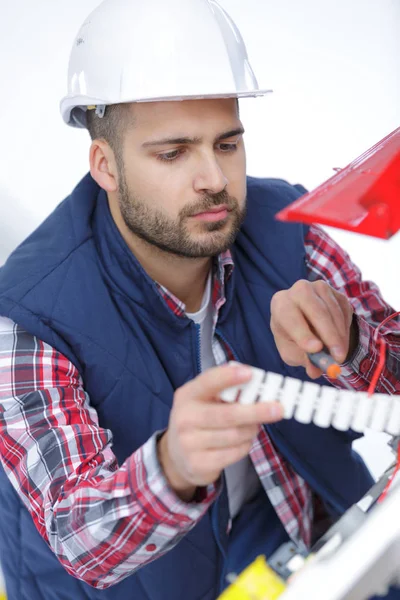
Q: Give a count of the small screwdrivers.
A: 1